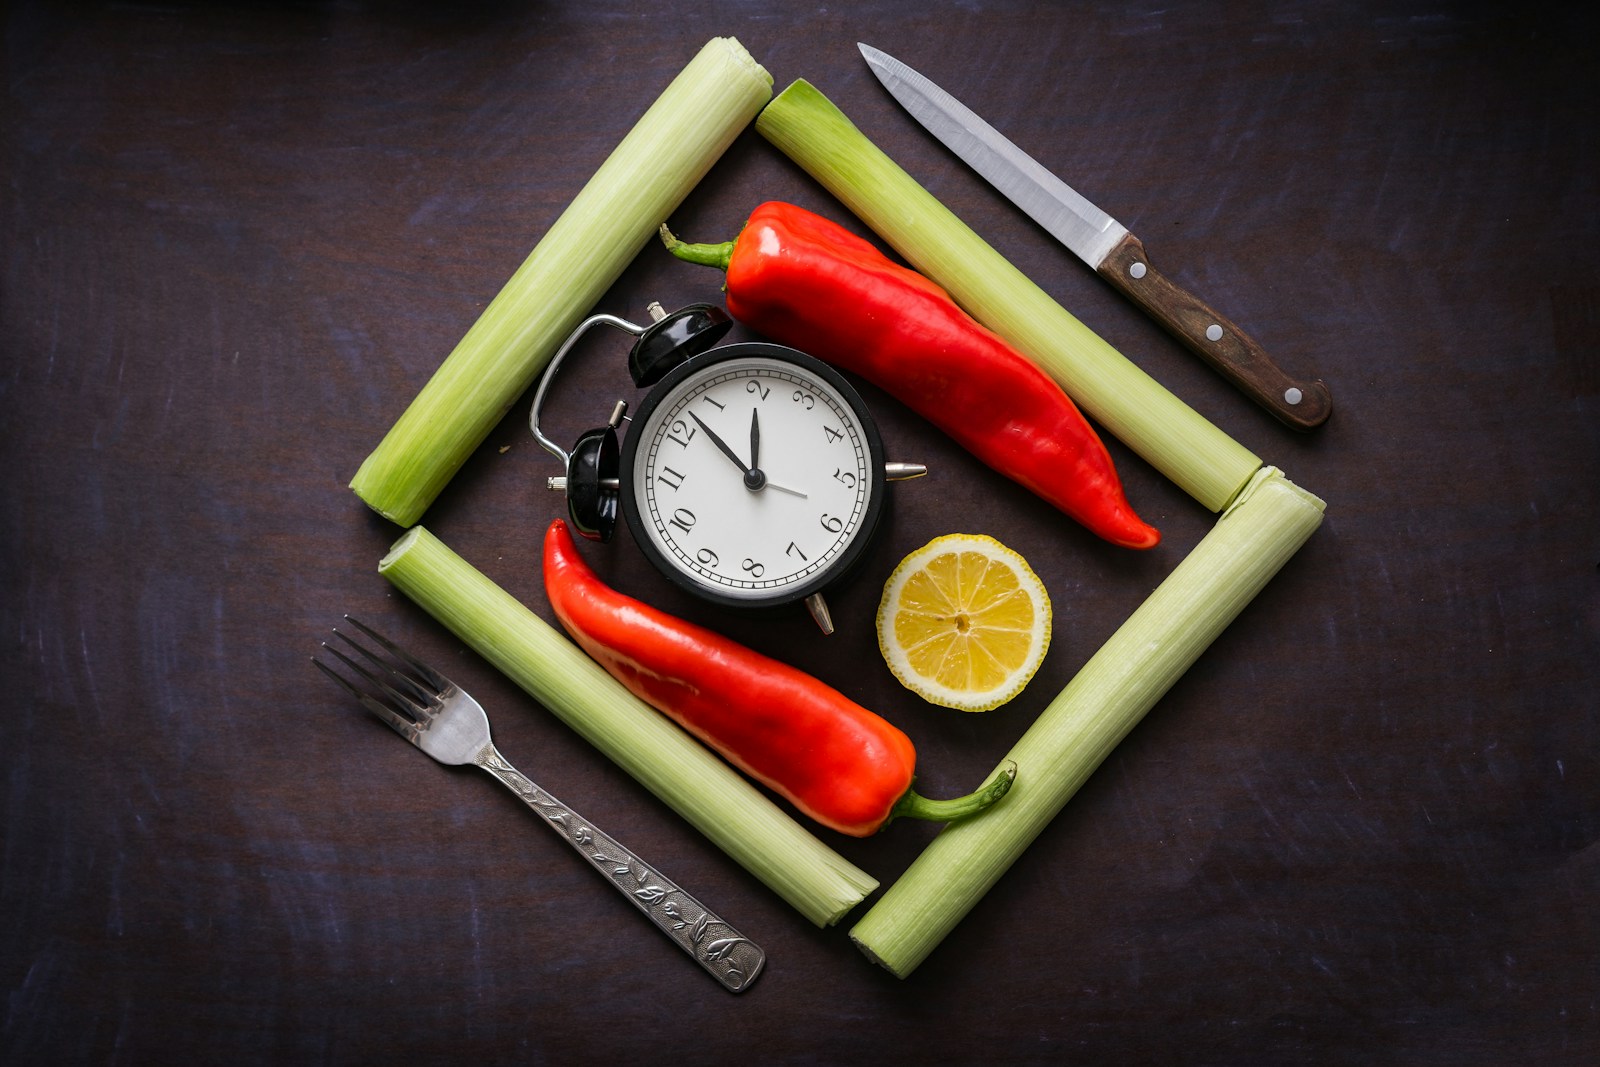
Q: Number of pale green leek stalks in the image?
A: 4